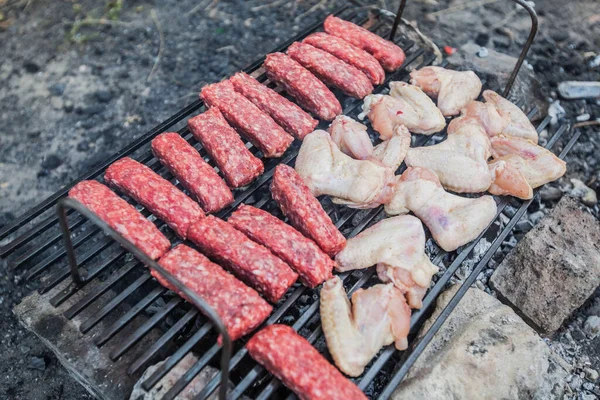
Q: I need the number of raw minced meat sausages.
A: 15